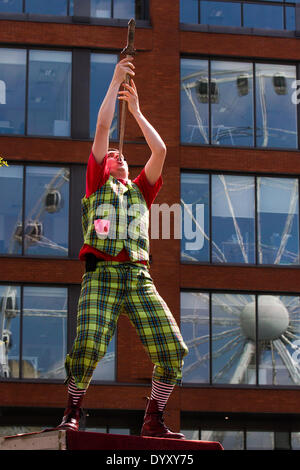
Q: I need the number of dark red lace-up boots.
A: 2